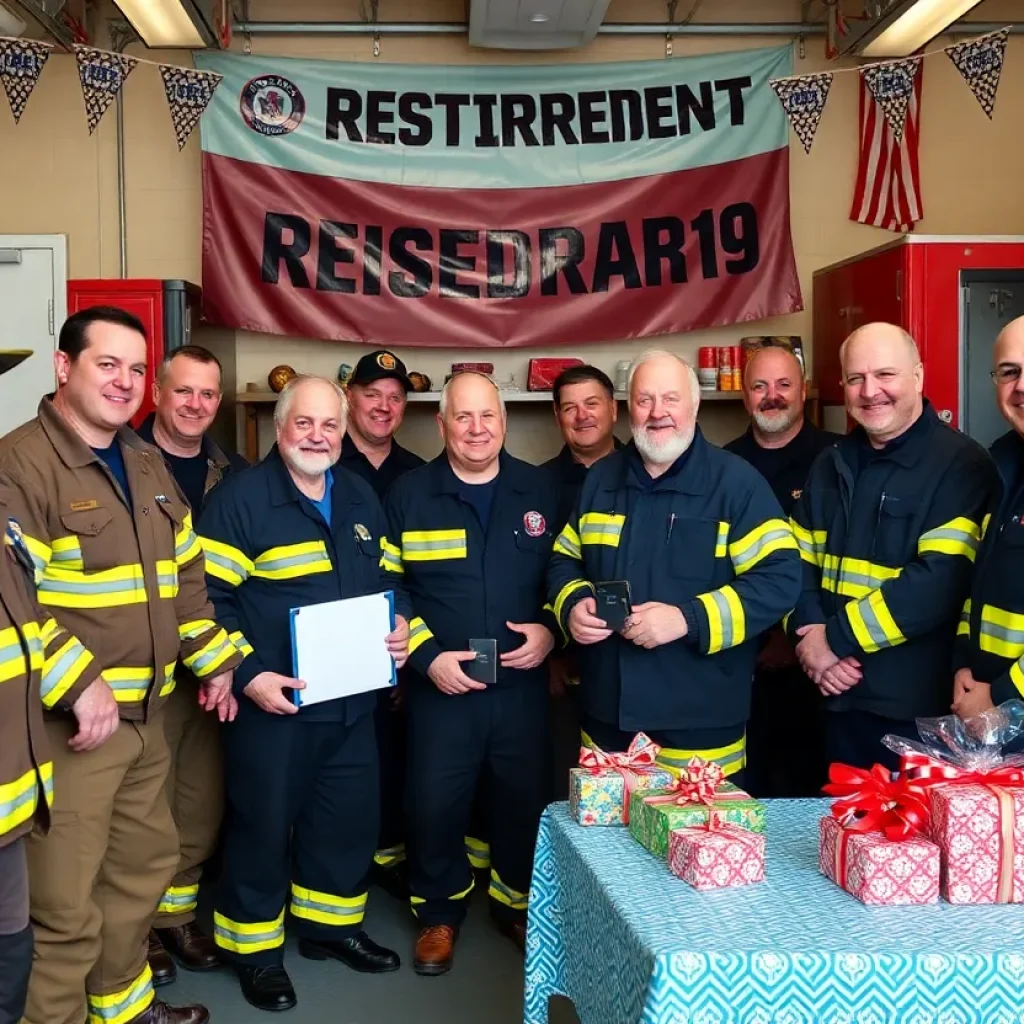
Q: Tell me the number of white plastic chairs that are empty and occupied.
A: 0